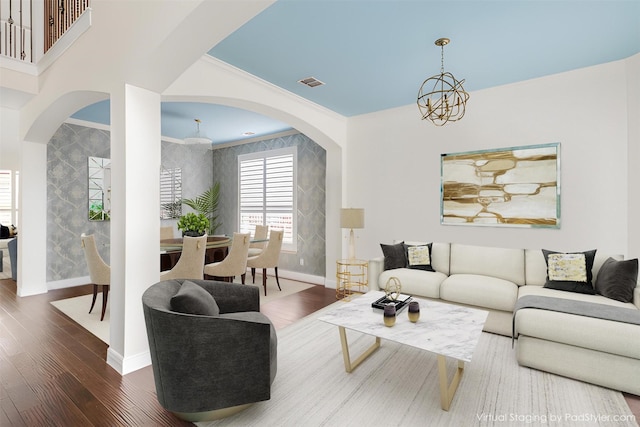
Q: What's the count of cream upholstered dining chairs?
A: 6